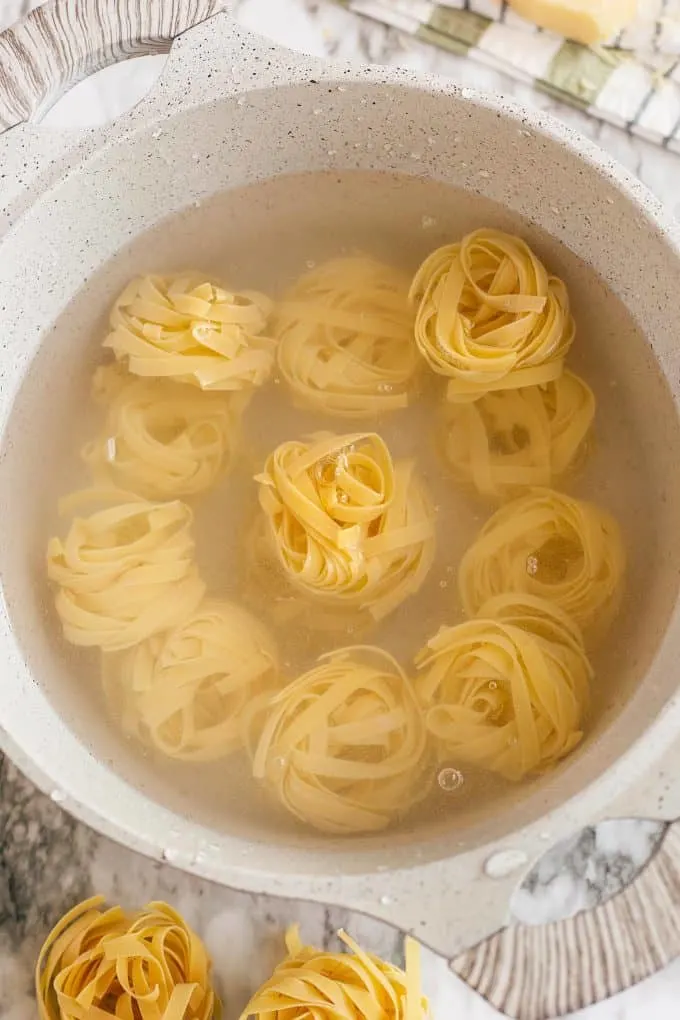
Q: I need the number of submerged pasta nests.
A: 11